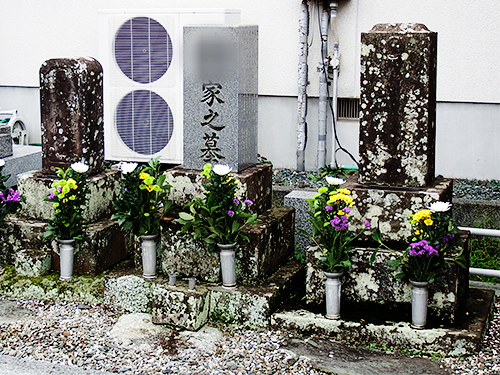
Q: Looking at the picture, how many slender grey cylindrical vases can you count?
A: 5